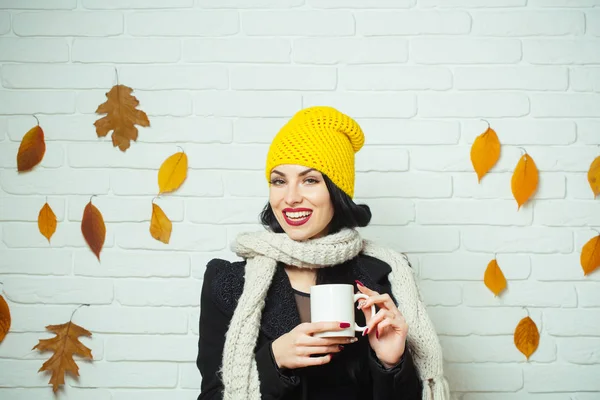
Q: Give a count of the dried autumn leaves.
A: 14